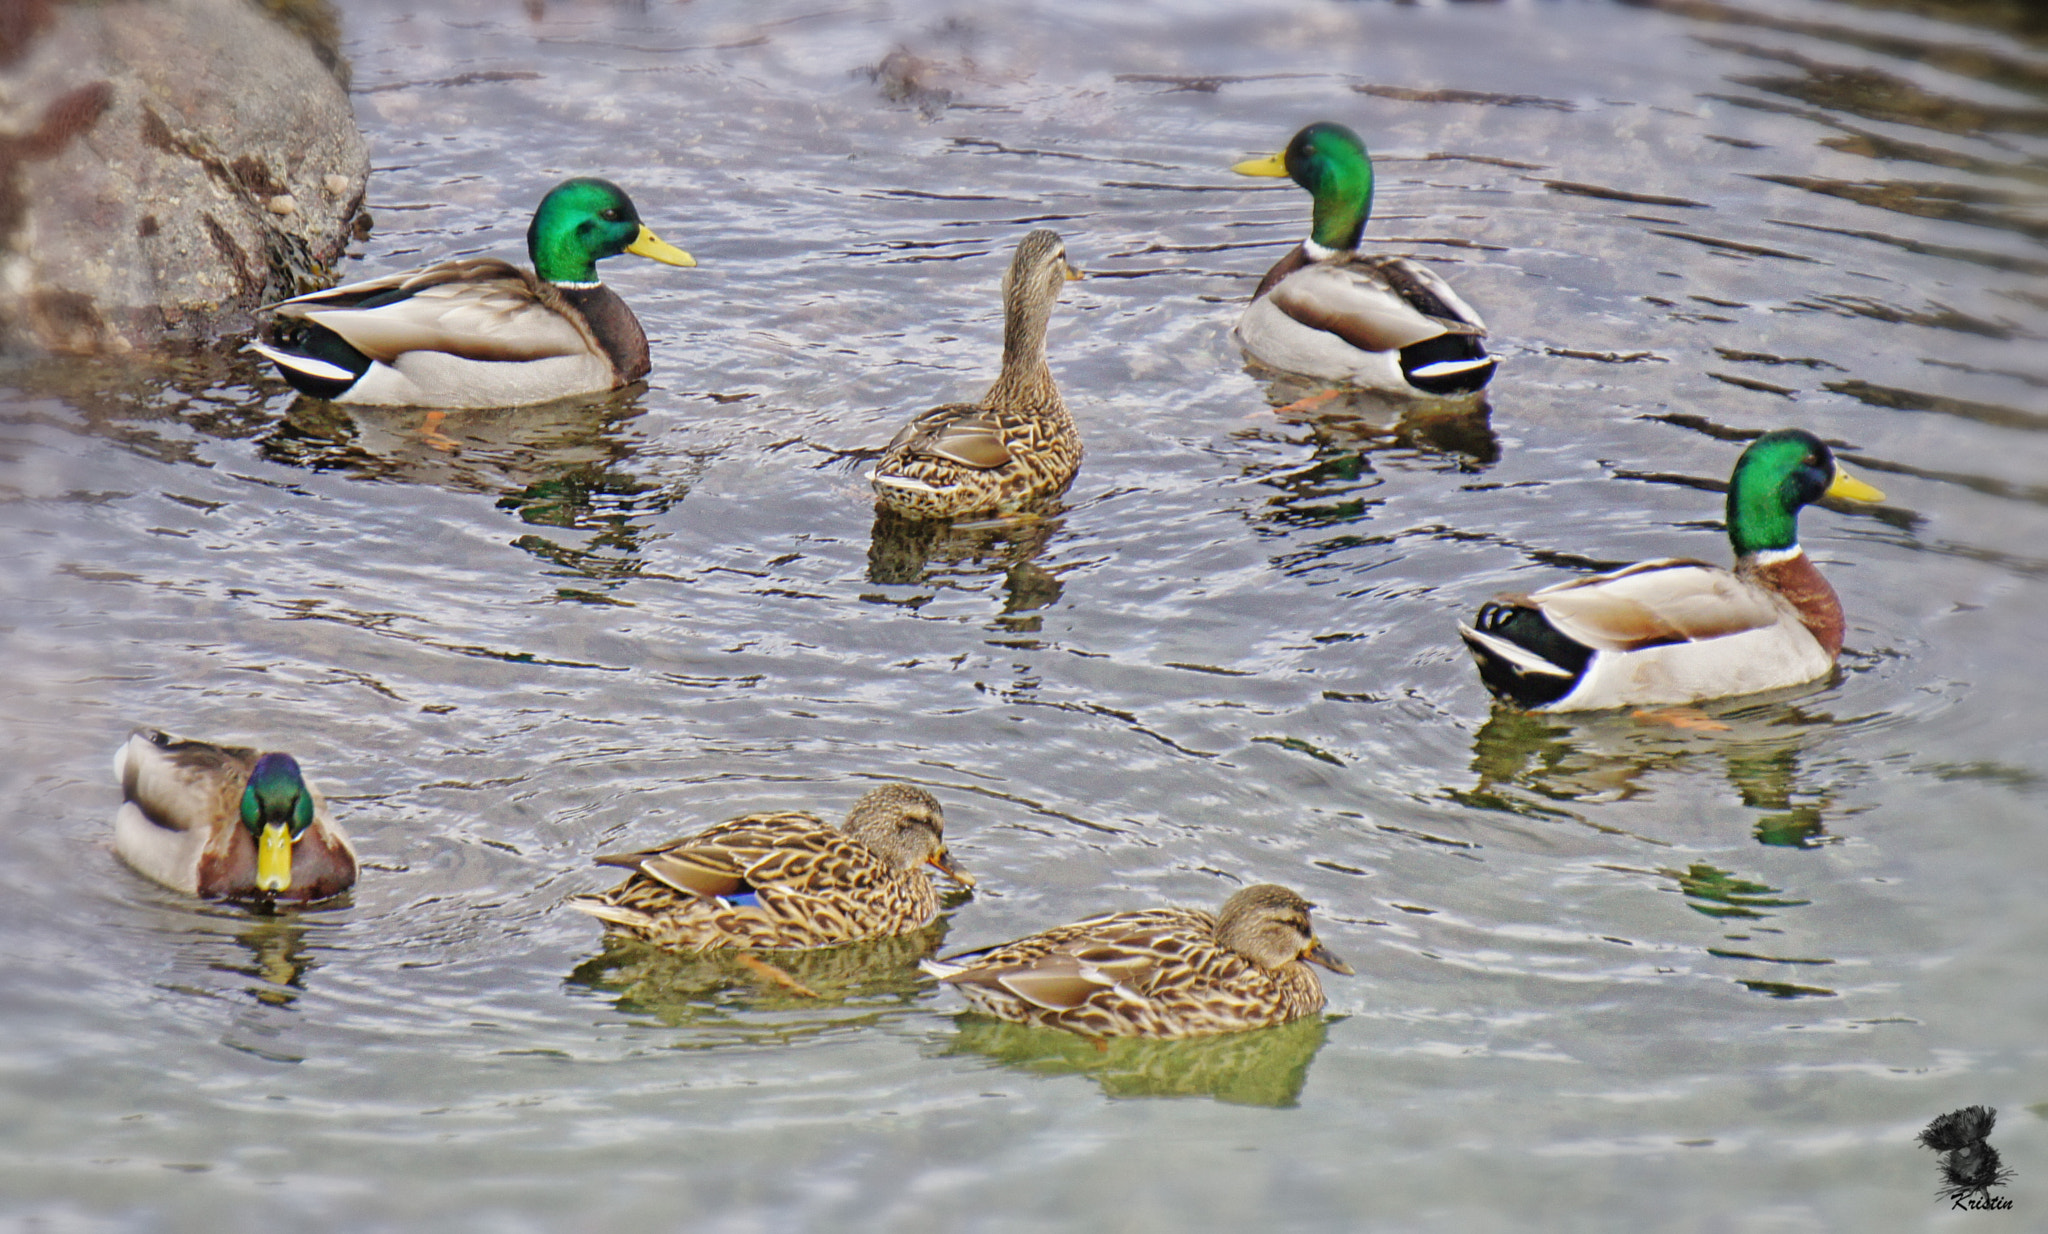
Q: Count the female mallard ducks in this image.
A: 3